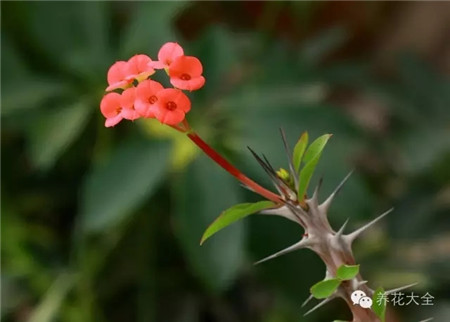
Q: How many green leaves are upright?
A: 2